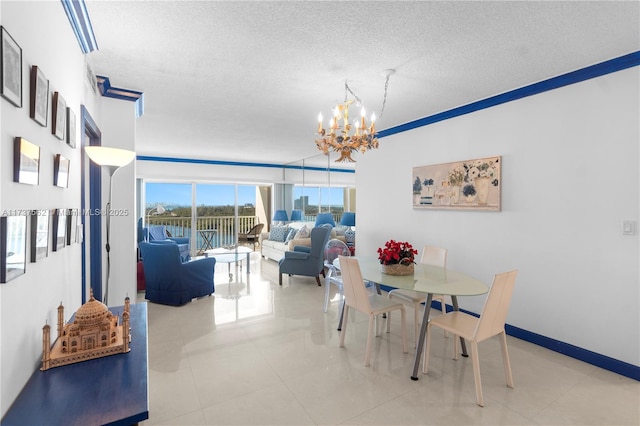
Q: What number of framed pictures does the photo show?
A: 11